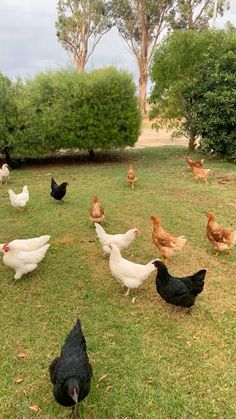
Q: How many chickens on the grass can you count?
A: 15